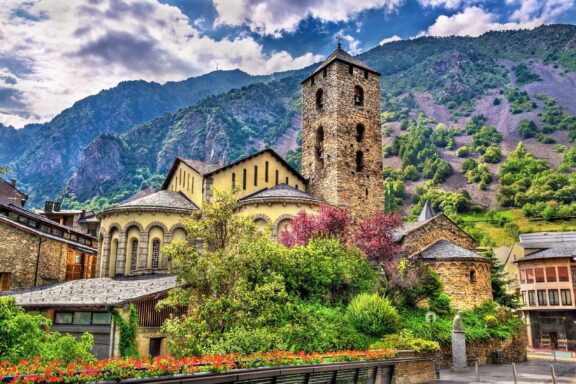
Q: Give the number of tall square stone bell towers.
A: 1